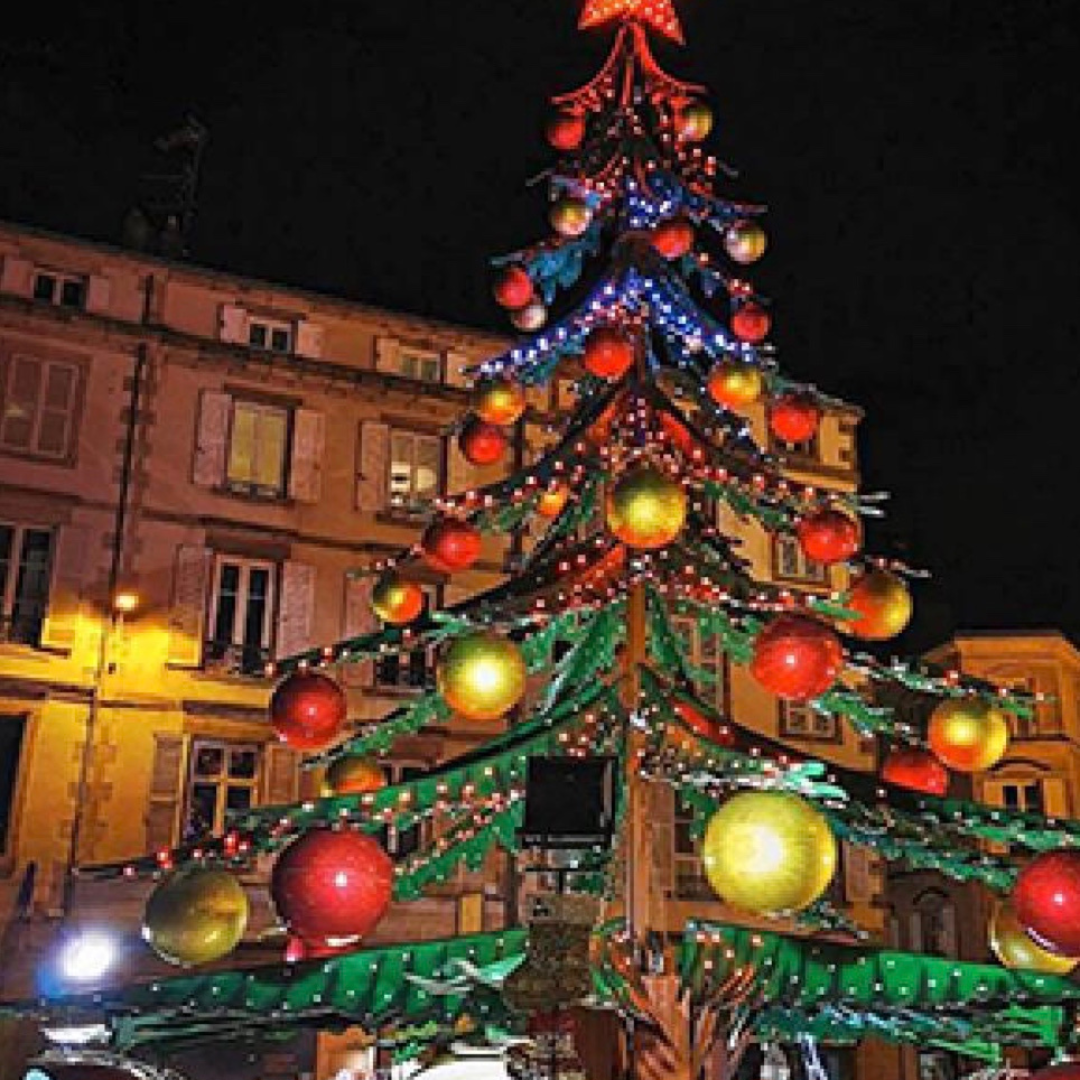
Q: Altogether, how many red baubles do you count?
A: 14